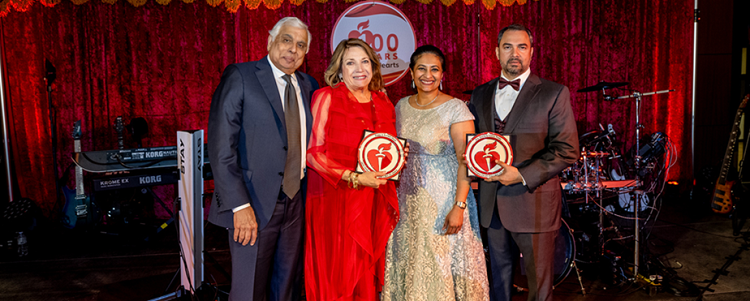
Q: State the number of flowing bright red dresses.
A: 1